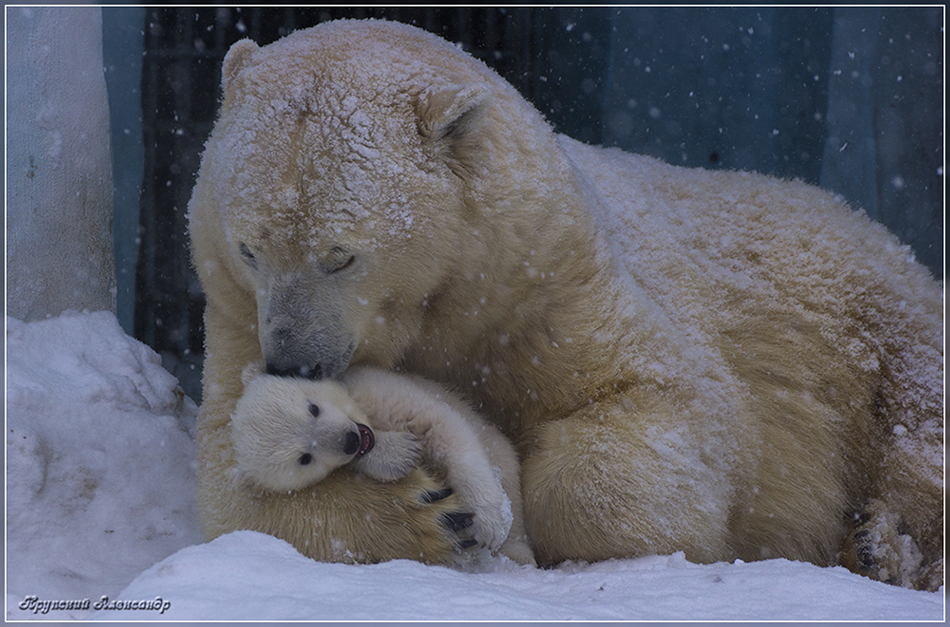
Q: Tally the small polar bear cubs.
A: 1